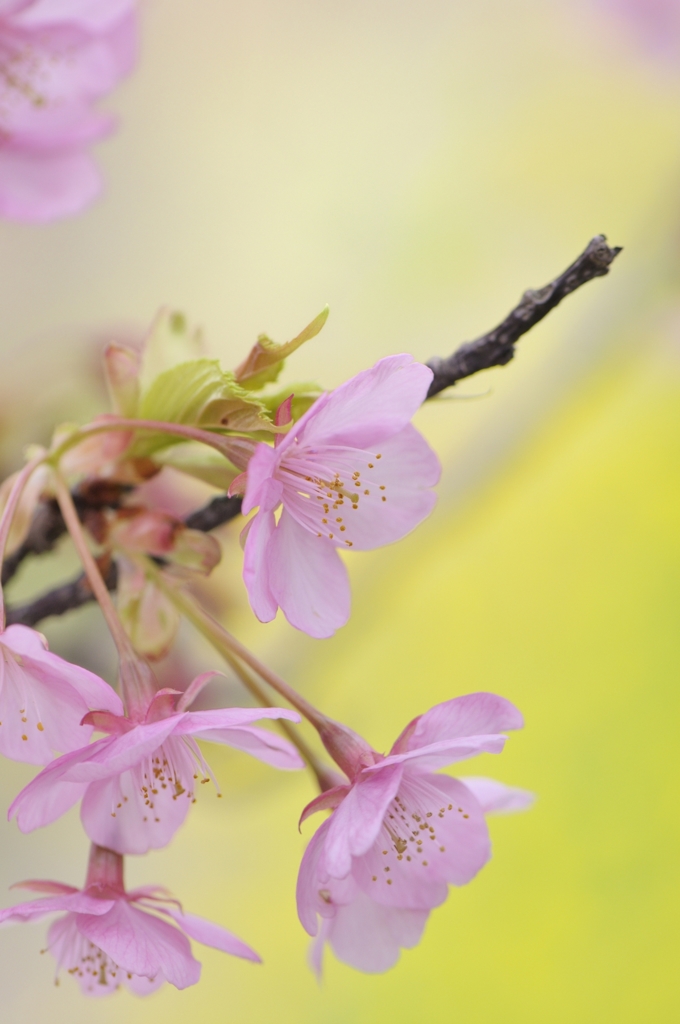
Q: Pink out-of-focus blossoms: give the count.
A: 2